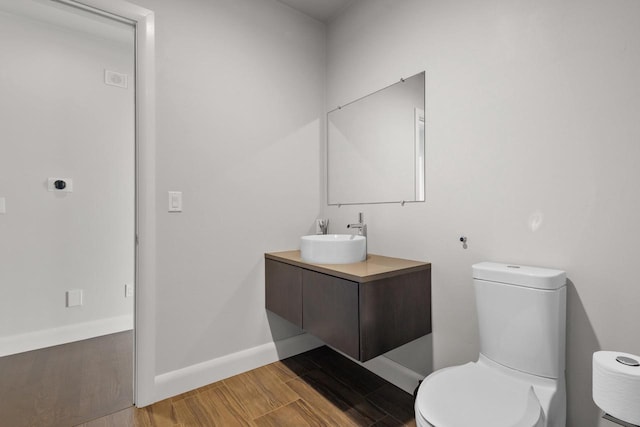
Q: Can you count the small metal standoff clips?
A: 4